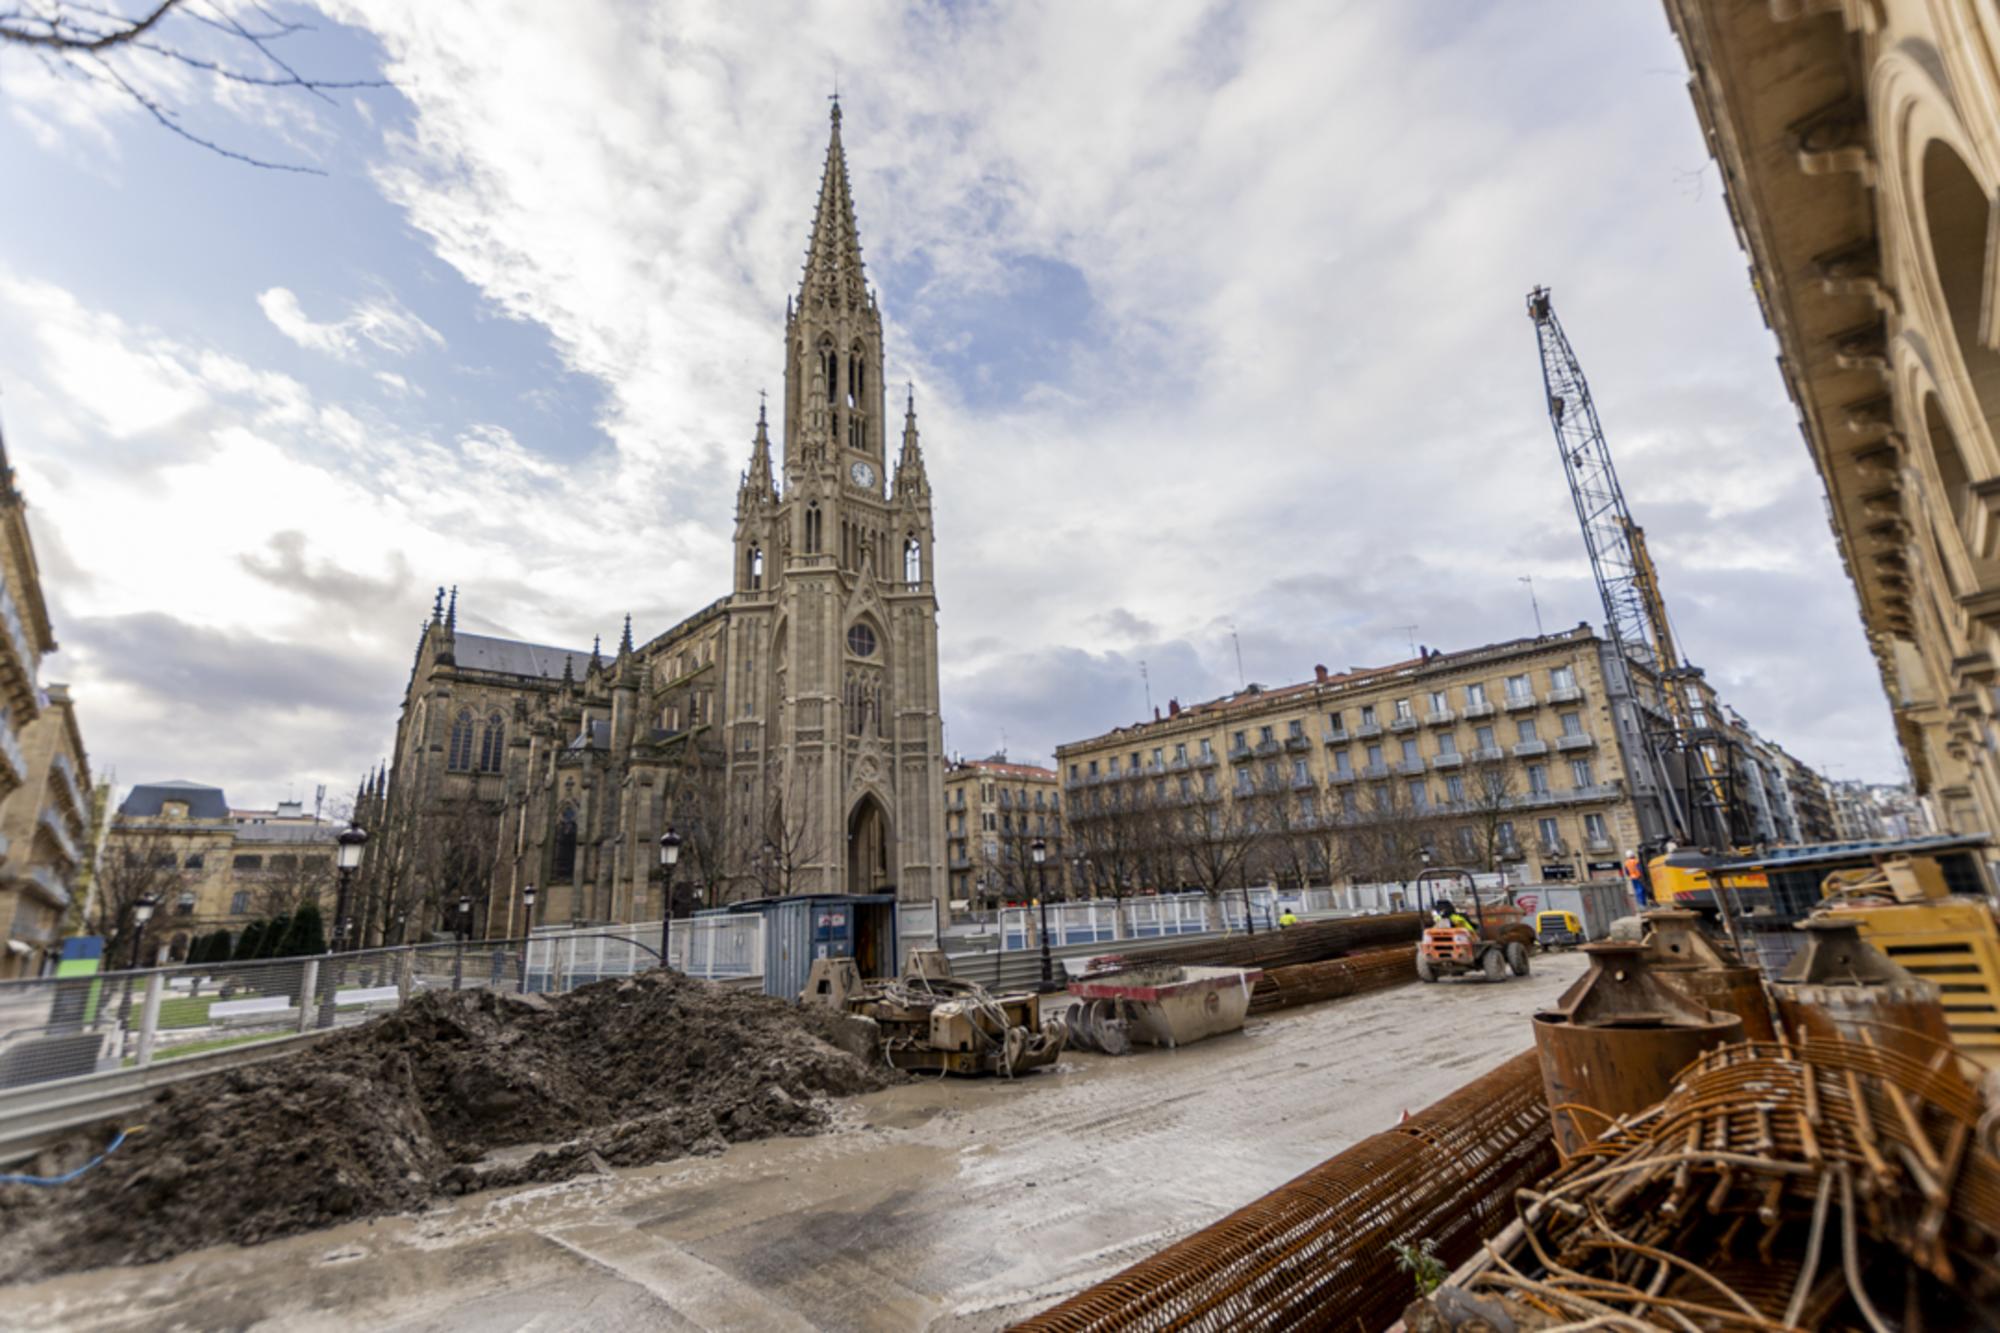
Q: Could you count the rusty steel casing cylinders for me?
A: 3